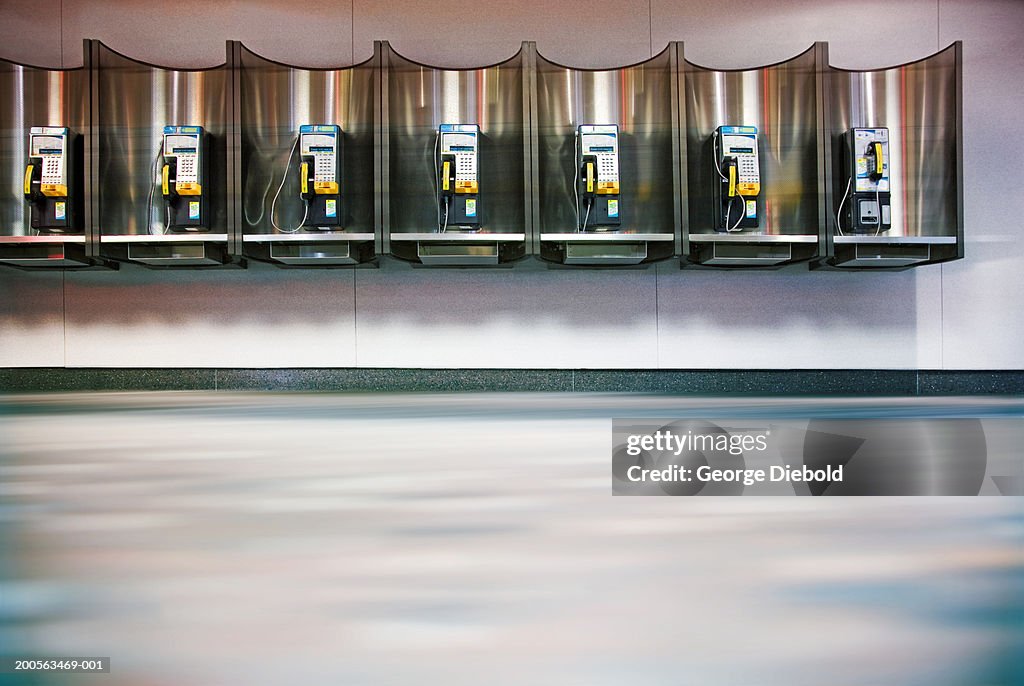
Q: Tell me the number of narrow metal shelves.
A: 7